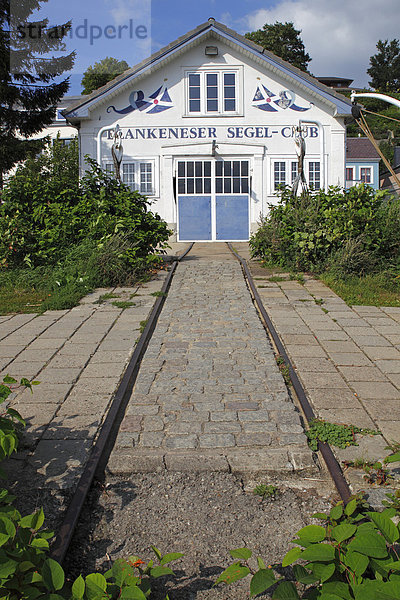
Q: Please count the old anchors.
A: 2